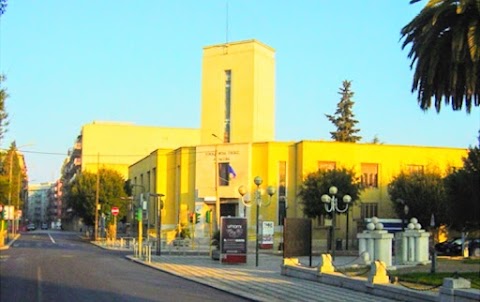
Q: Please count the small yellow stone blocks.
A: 3